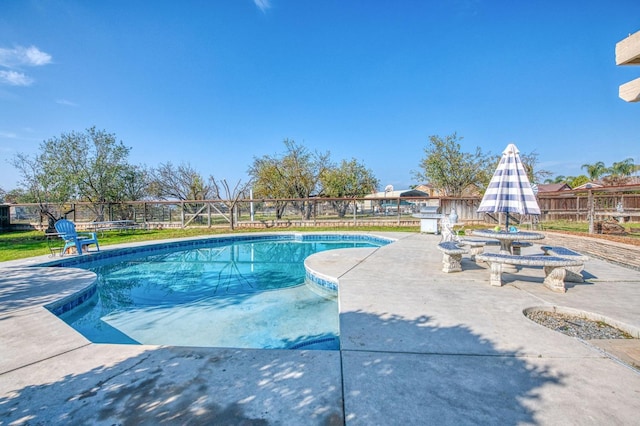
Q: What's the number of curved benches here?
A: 4